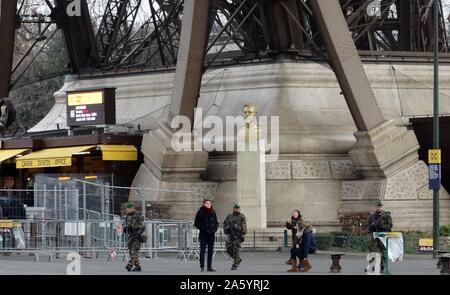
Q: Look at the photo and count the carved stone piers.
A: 2